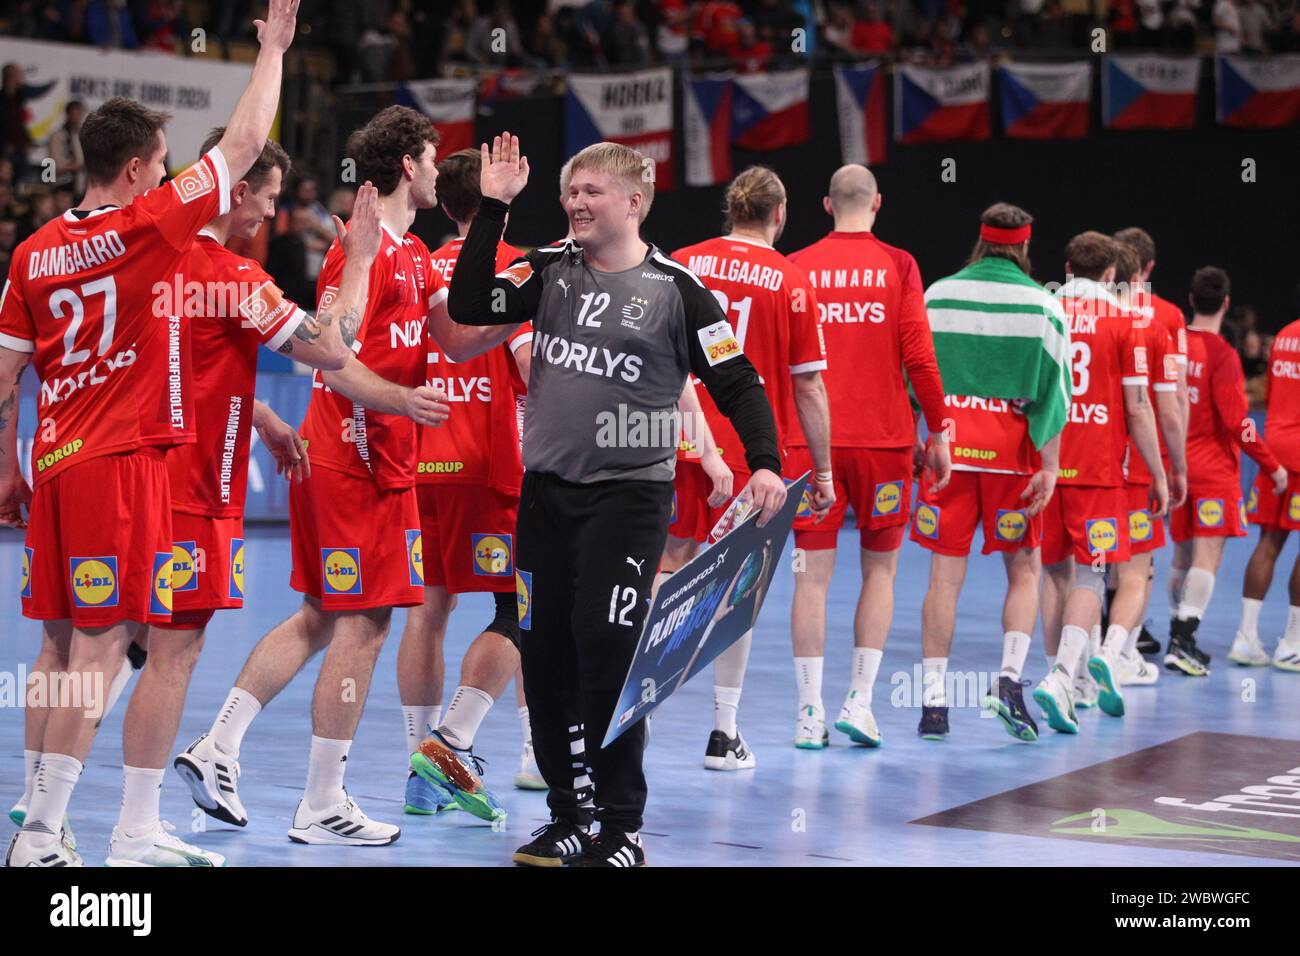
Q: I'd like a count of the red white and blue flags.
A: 9